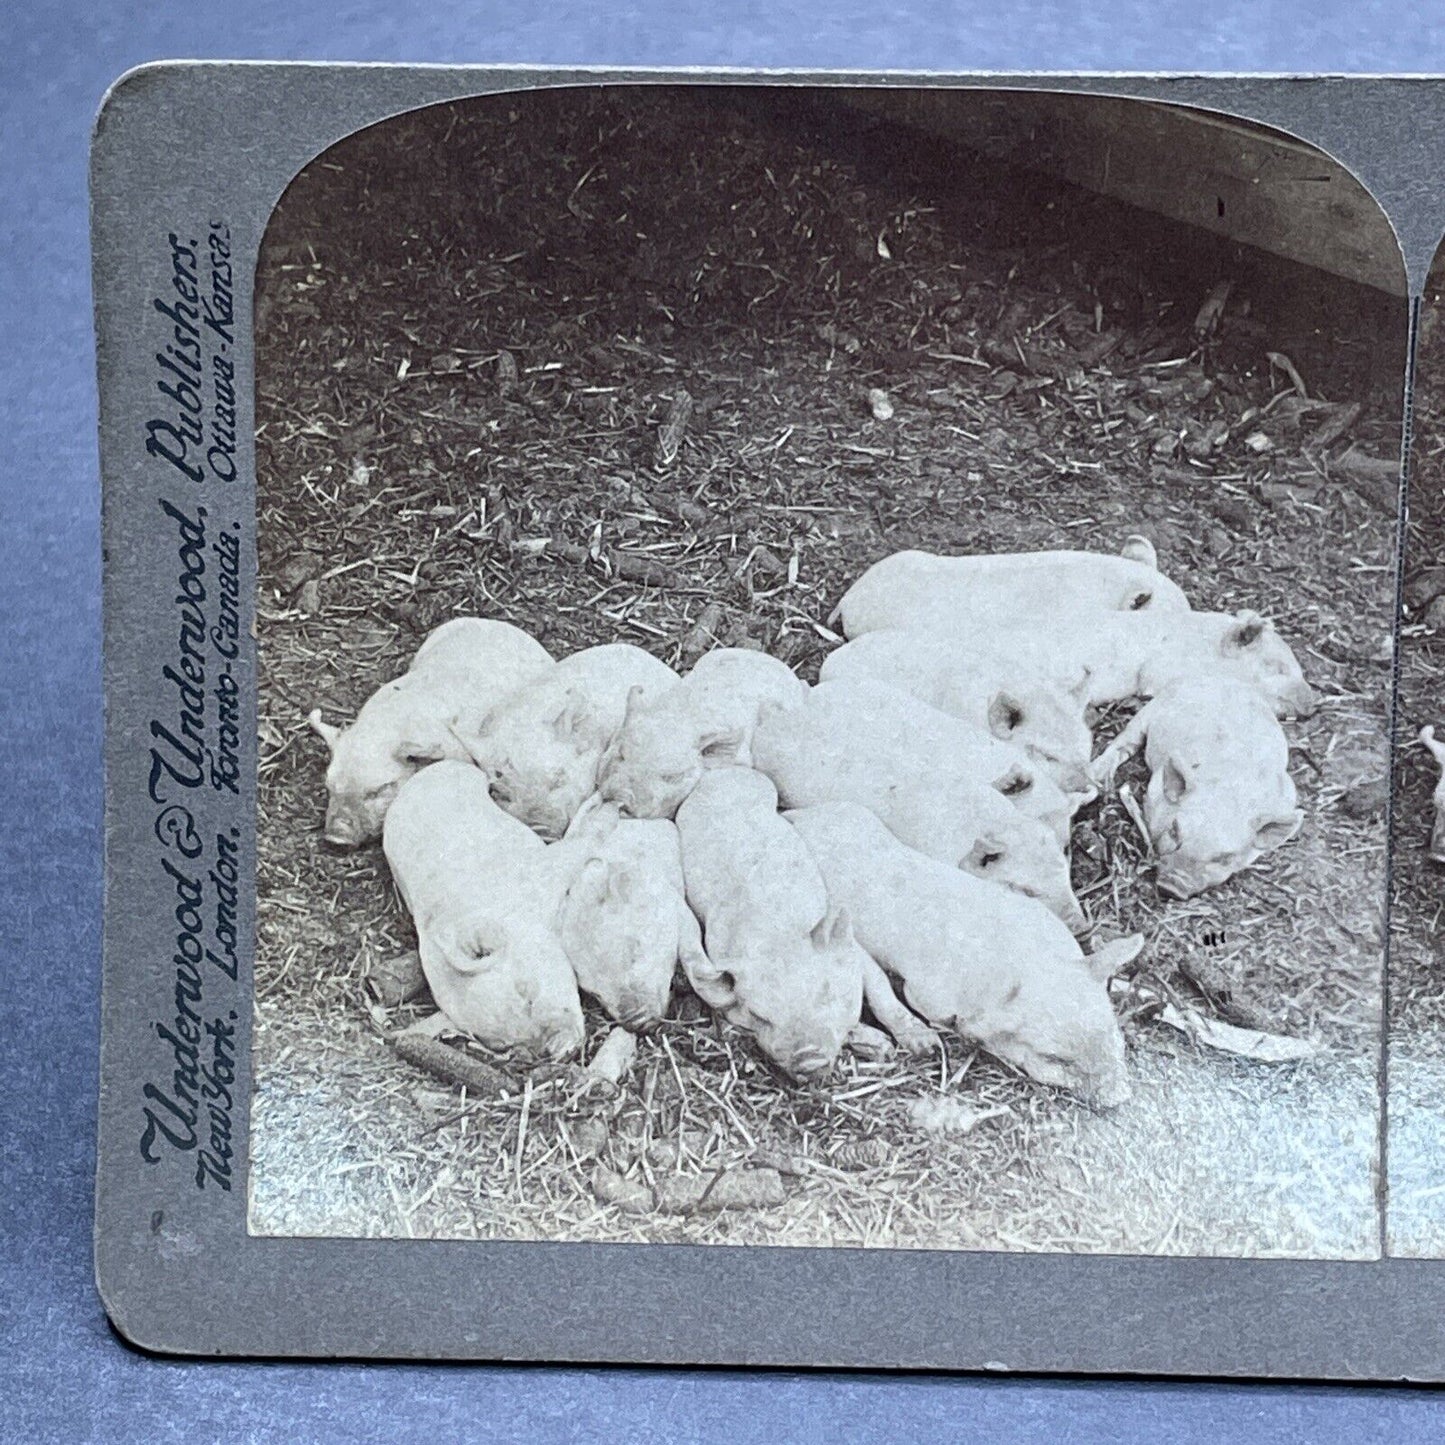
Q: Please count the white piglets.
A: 13